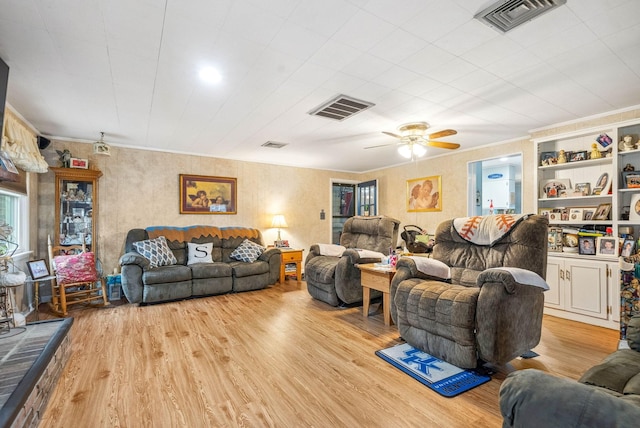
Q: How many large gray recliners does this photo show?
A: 2